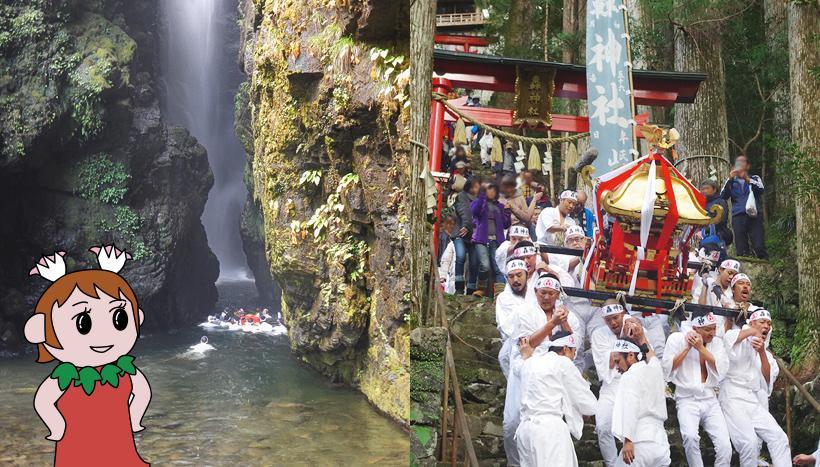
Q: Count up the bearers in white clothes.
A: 13